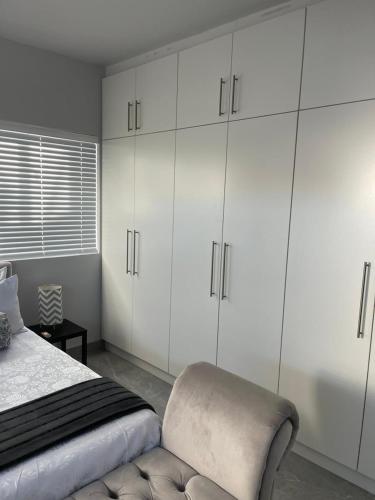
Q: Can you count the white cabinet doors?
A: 11